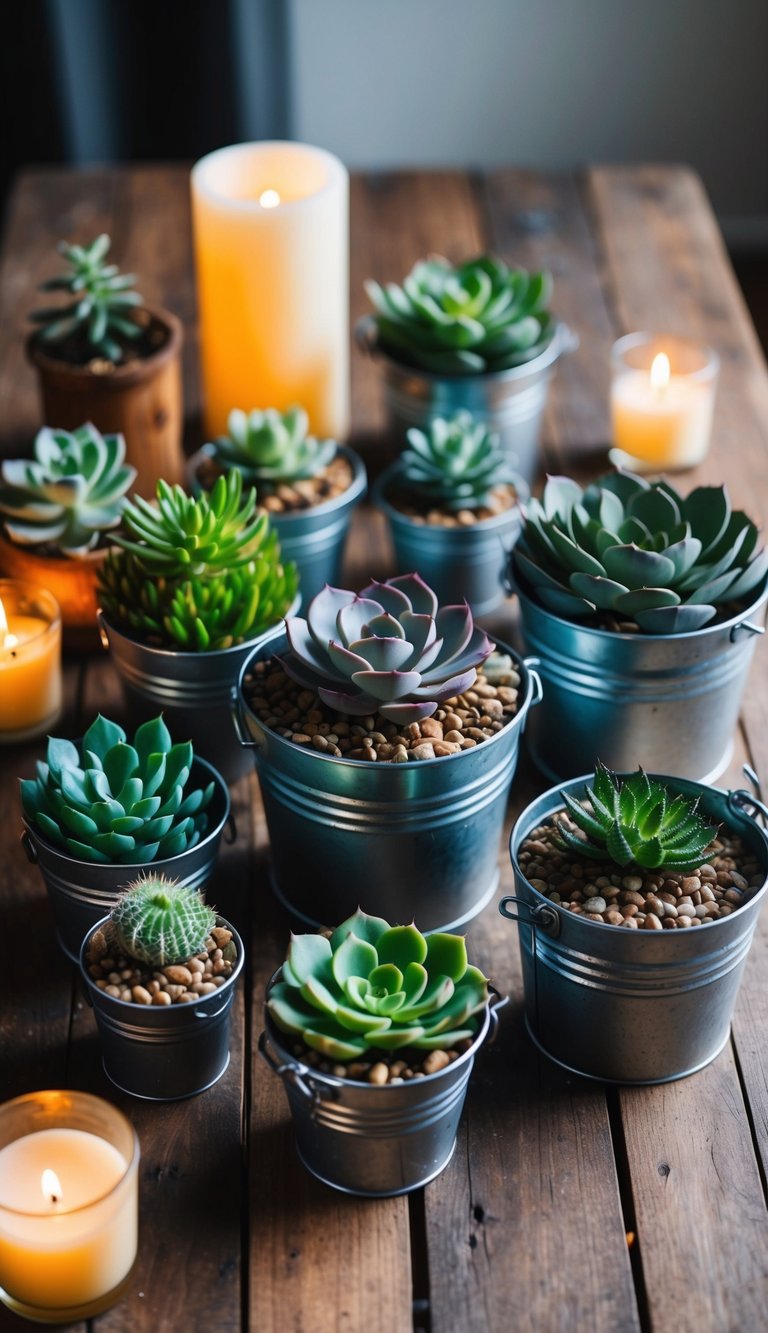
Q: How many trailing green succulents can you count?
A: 0